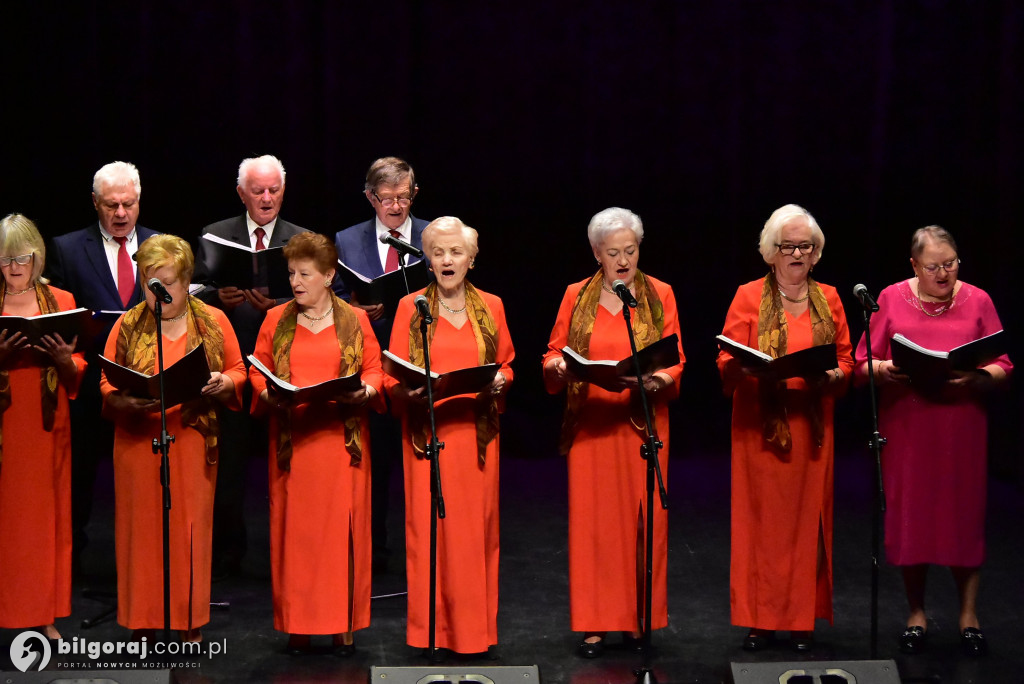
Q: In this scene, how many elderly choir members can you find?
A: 10